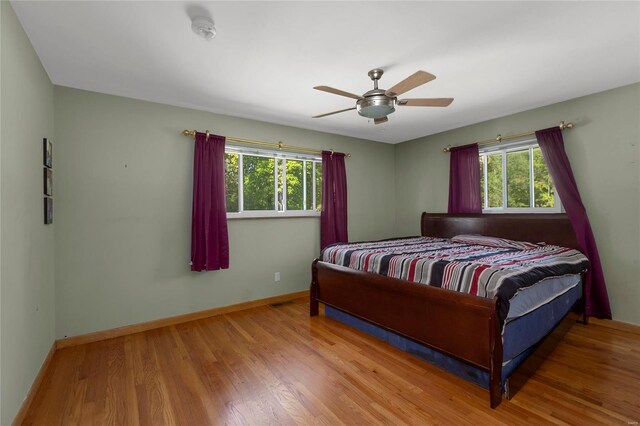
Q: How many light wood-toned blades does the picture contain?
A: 5